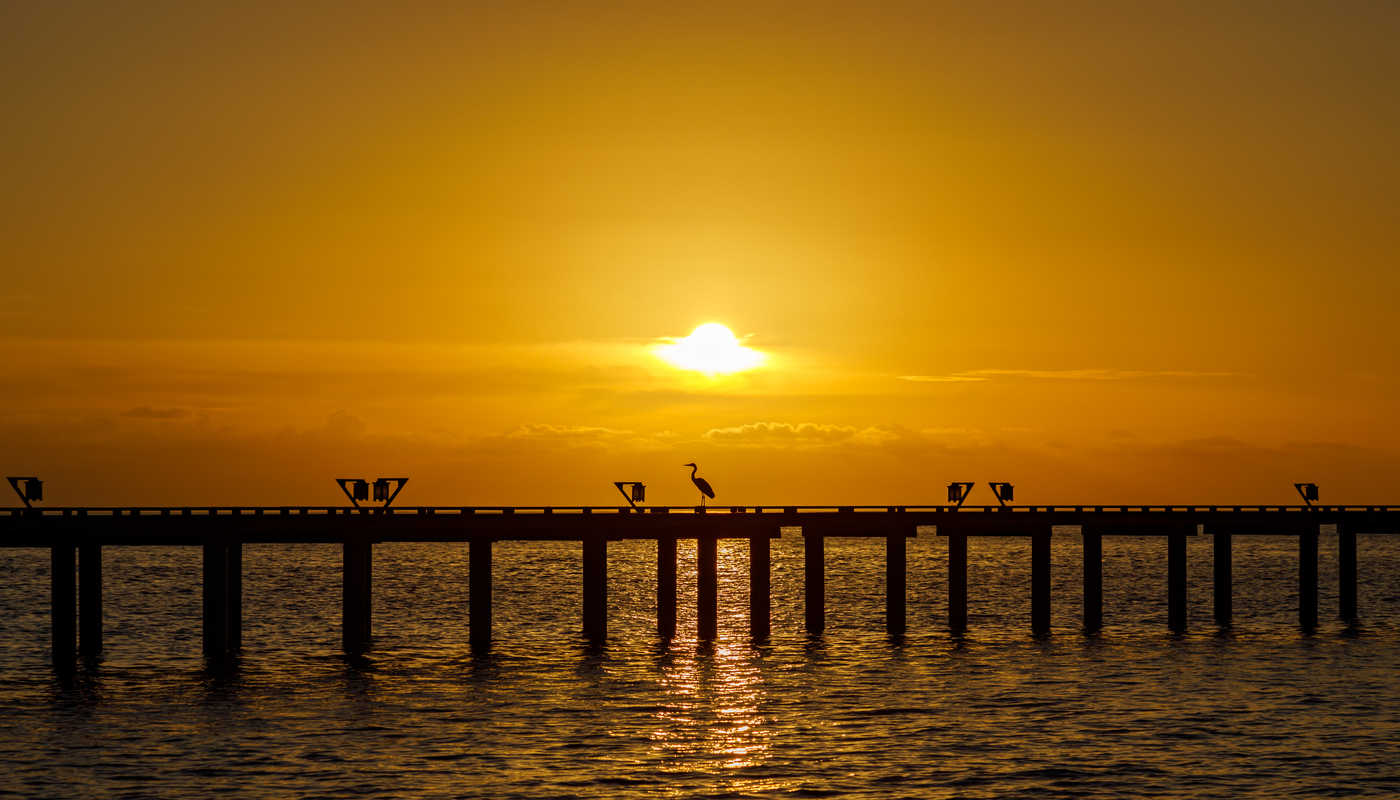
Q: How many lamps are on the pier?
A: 7